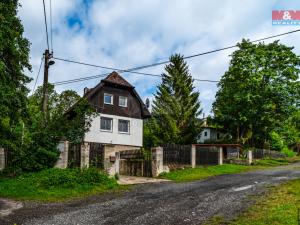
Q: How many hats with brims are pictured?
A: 0